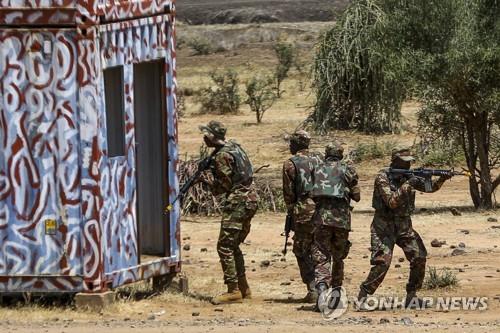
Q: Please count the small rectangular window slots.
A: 1